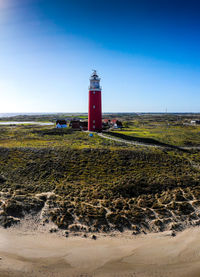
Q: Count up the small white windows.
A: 4